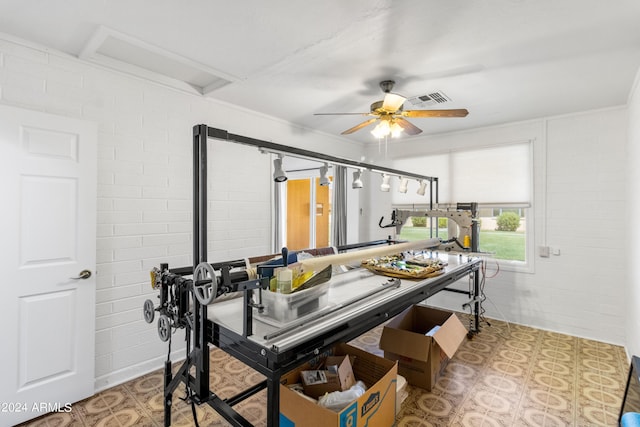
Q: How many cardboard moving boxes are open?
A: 2